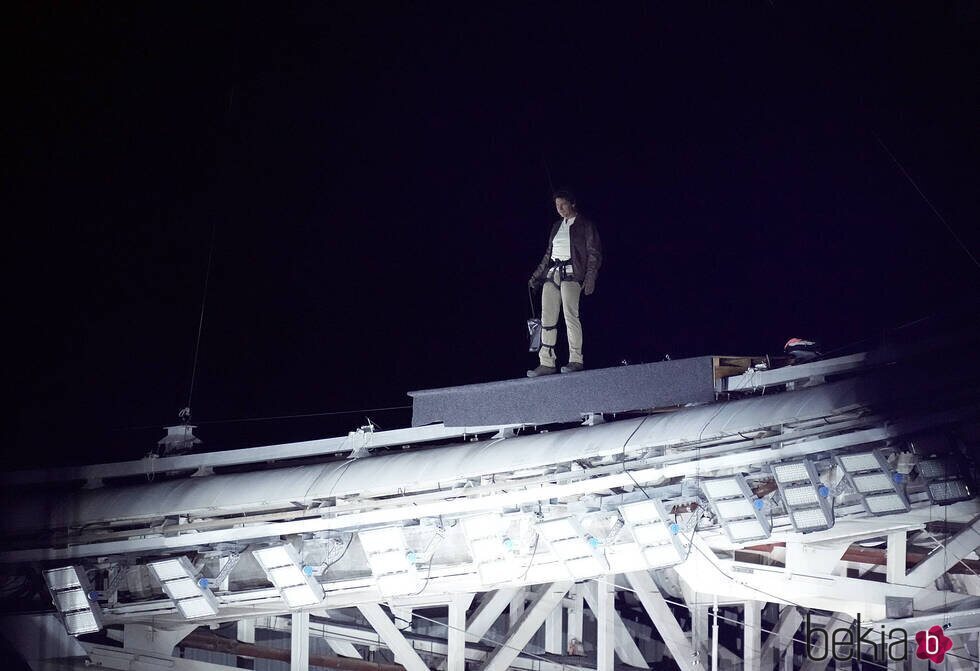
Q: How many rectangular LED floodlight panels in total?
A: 11